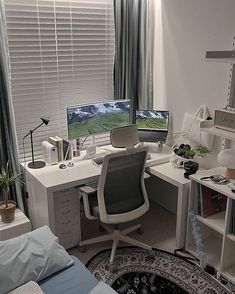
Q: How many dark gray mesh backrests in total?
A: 1